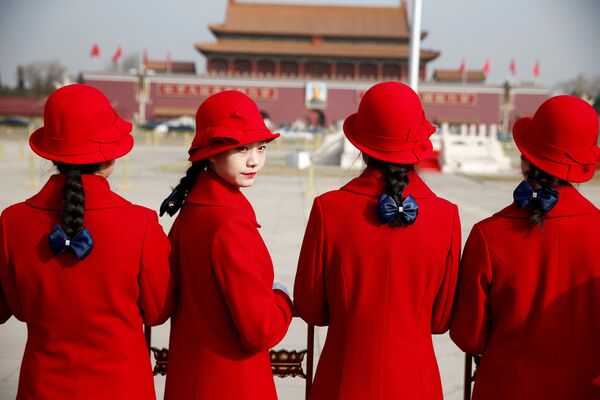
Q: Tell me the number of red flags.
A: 8